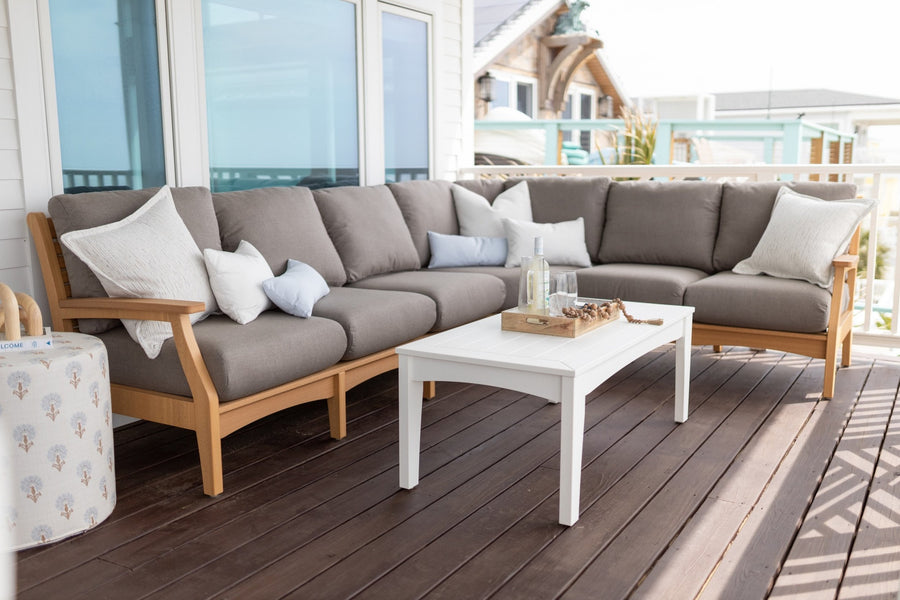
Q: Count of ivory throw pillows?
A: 5